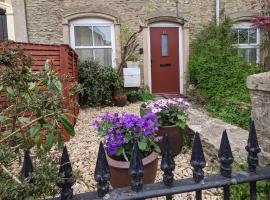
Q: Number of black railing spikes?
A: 8